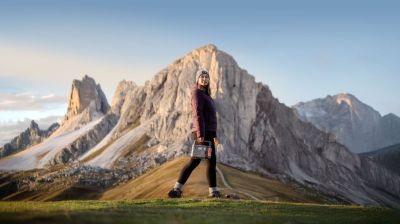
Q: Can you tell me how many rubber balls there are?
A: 0